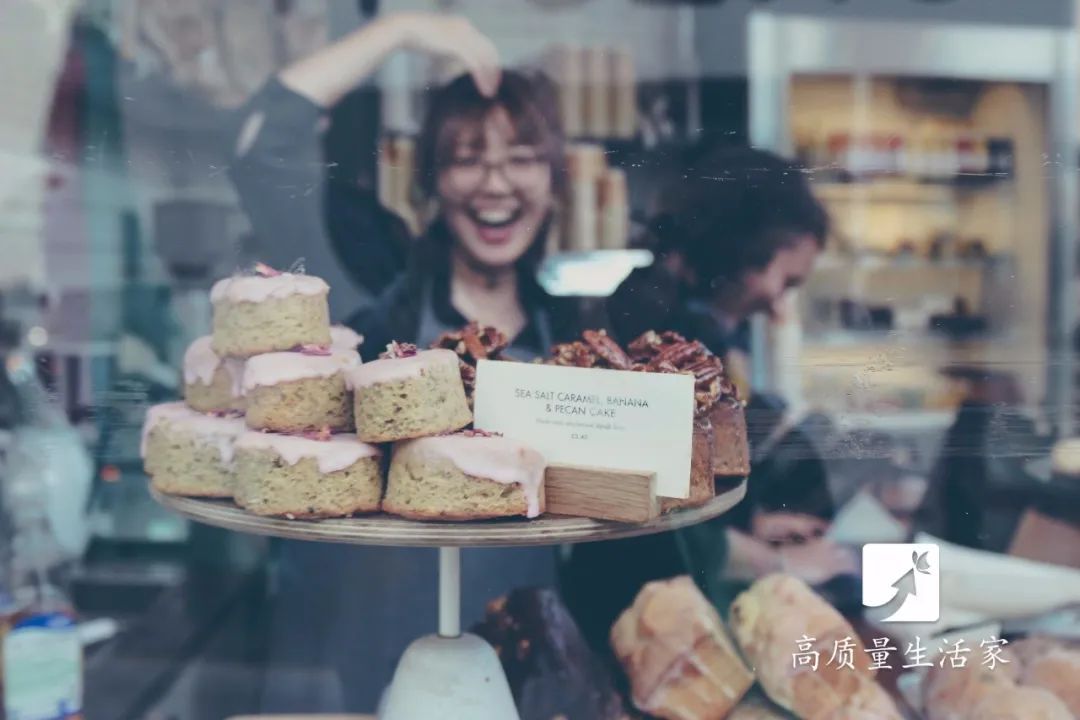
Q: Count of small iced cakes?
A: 8